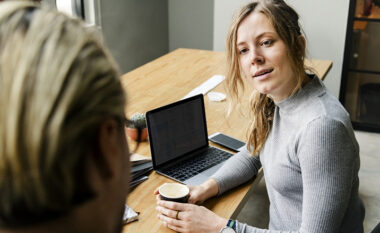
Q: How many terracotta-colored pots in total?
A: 1